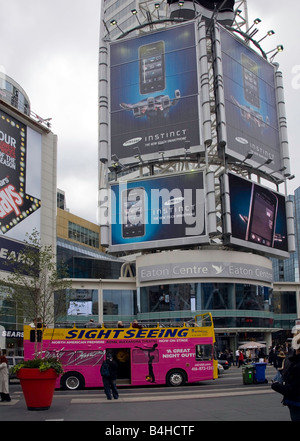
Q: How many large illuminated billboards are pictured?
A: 4